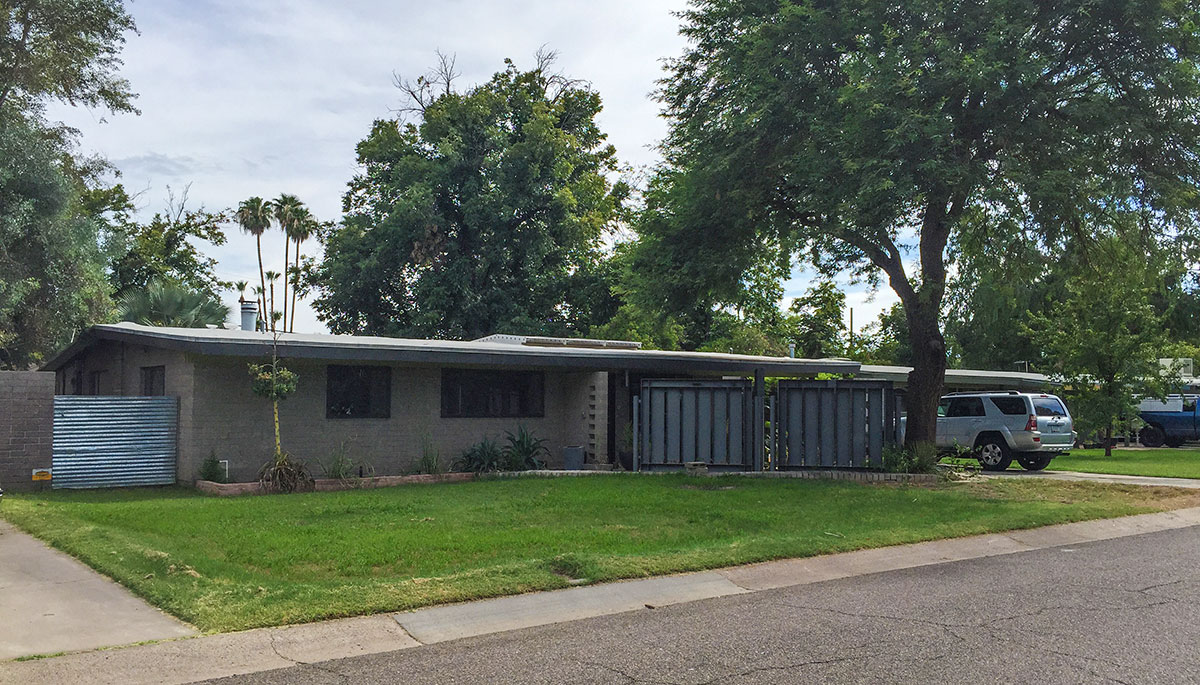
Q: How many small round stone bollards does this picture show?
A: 0